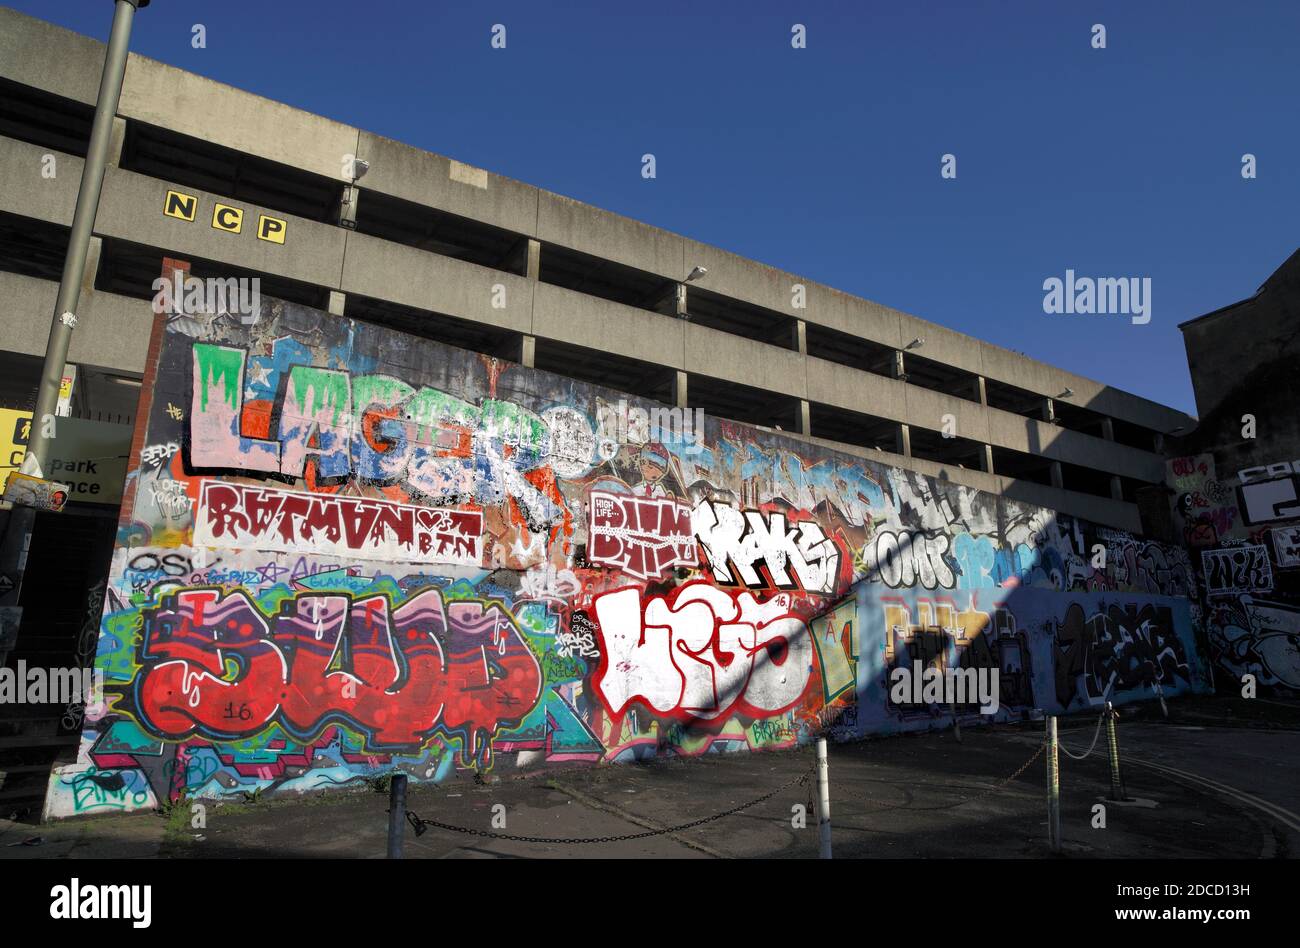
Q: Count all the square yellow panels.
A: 3